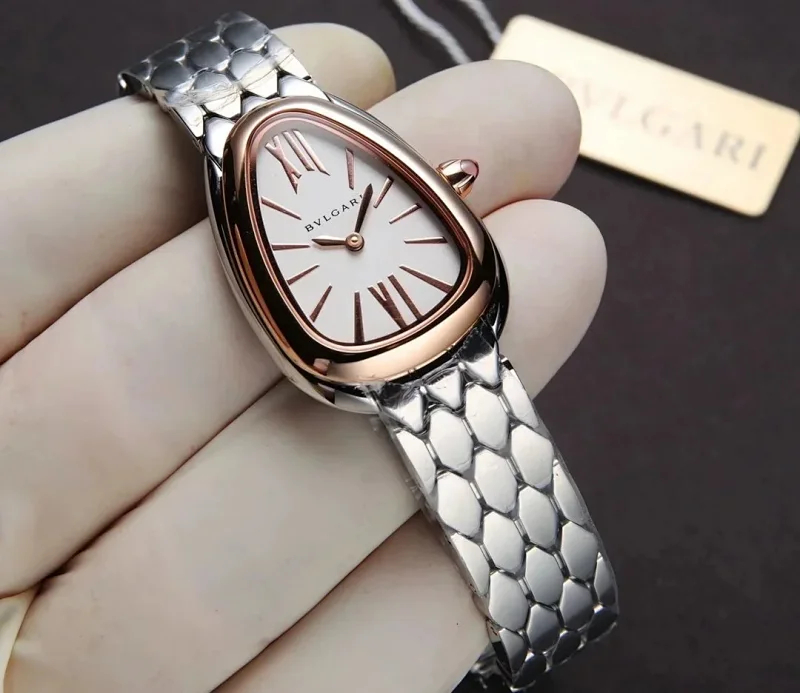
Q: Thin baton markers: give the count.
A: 10